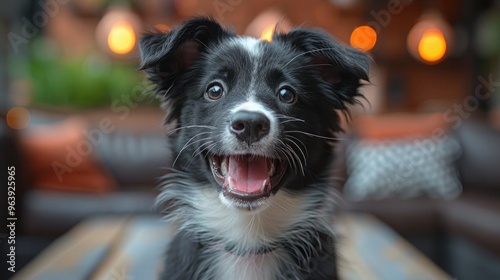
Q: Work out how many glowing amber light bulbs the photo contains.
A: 4